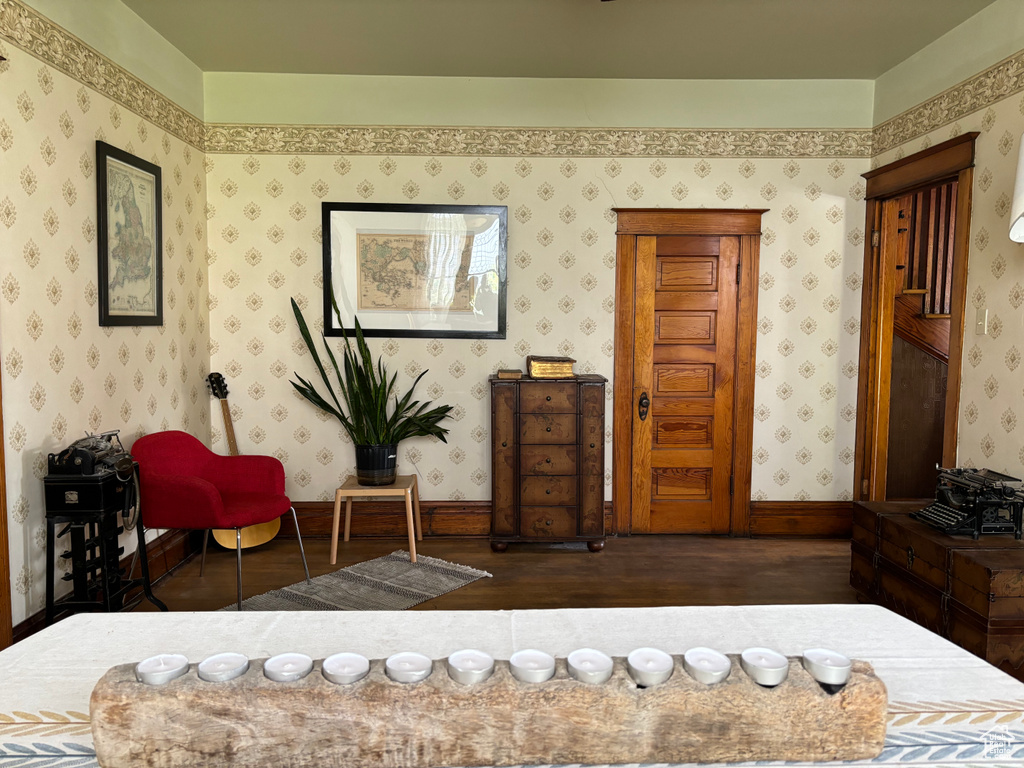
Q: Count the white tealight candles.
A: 12